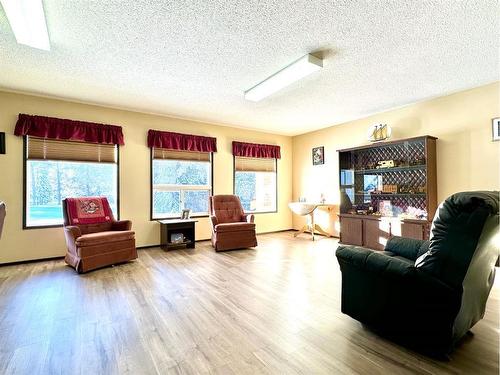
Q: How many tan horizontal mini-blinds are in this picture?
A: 3